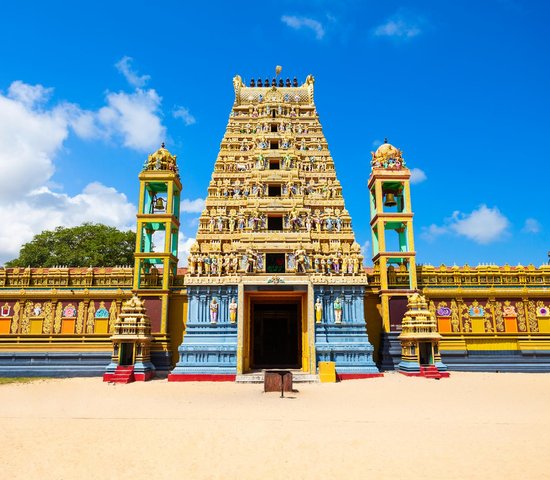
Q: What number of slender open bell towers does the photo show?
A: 2